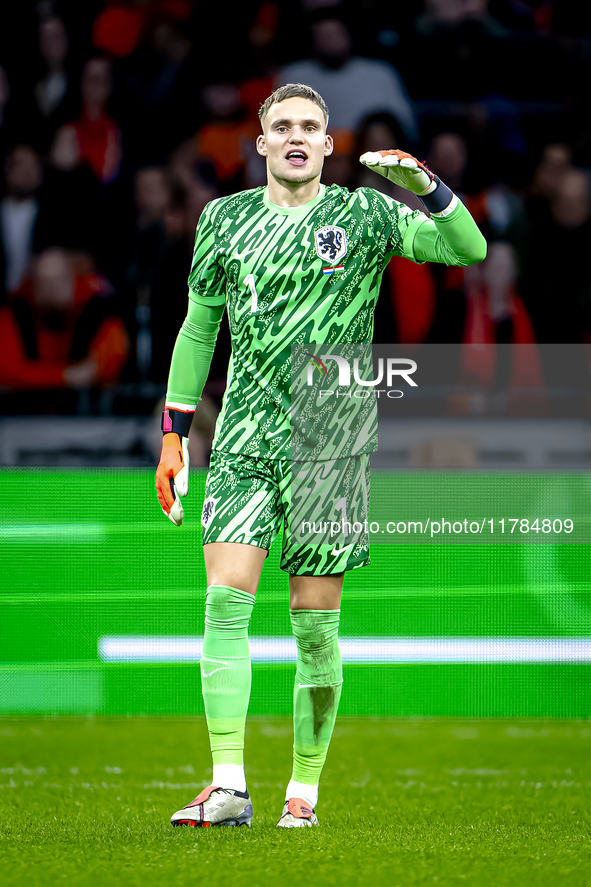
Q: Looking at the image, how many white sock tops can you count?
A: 2